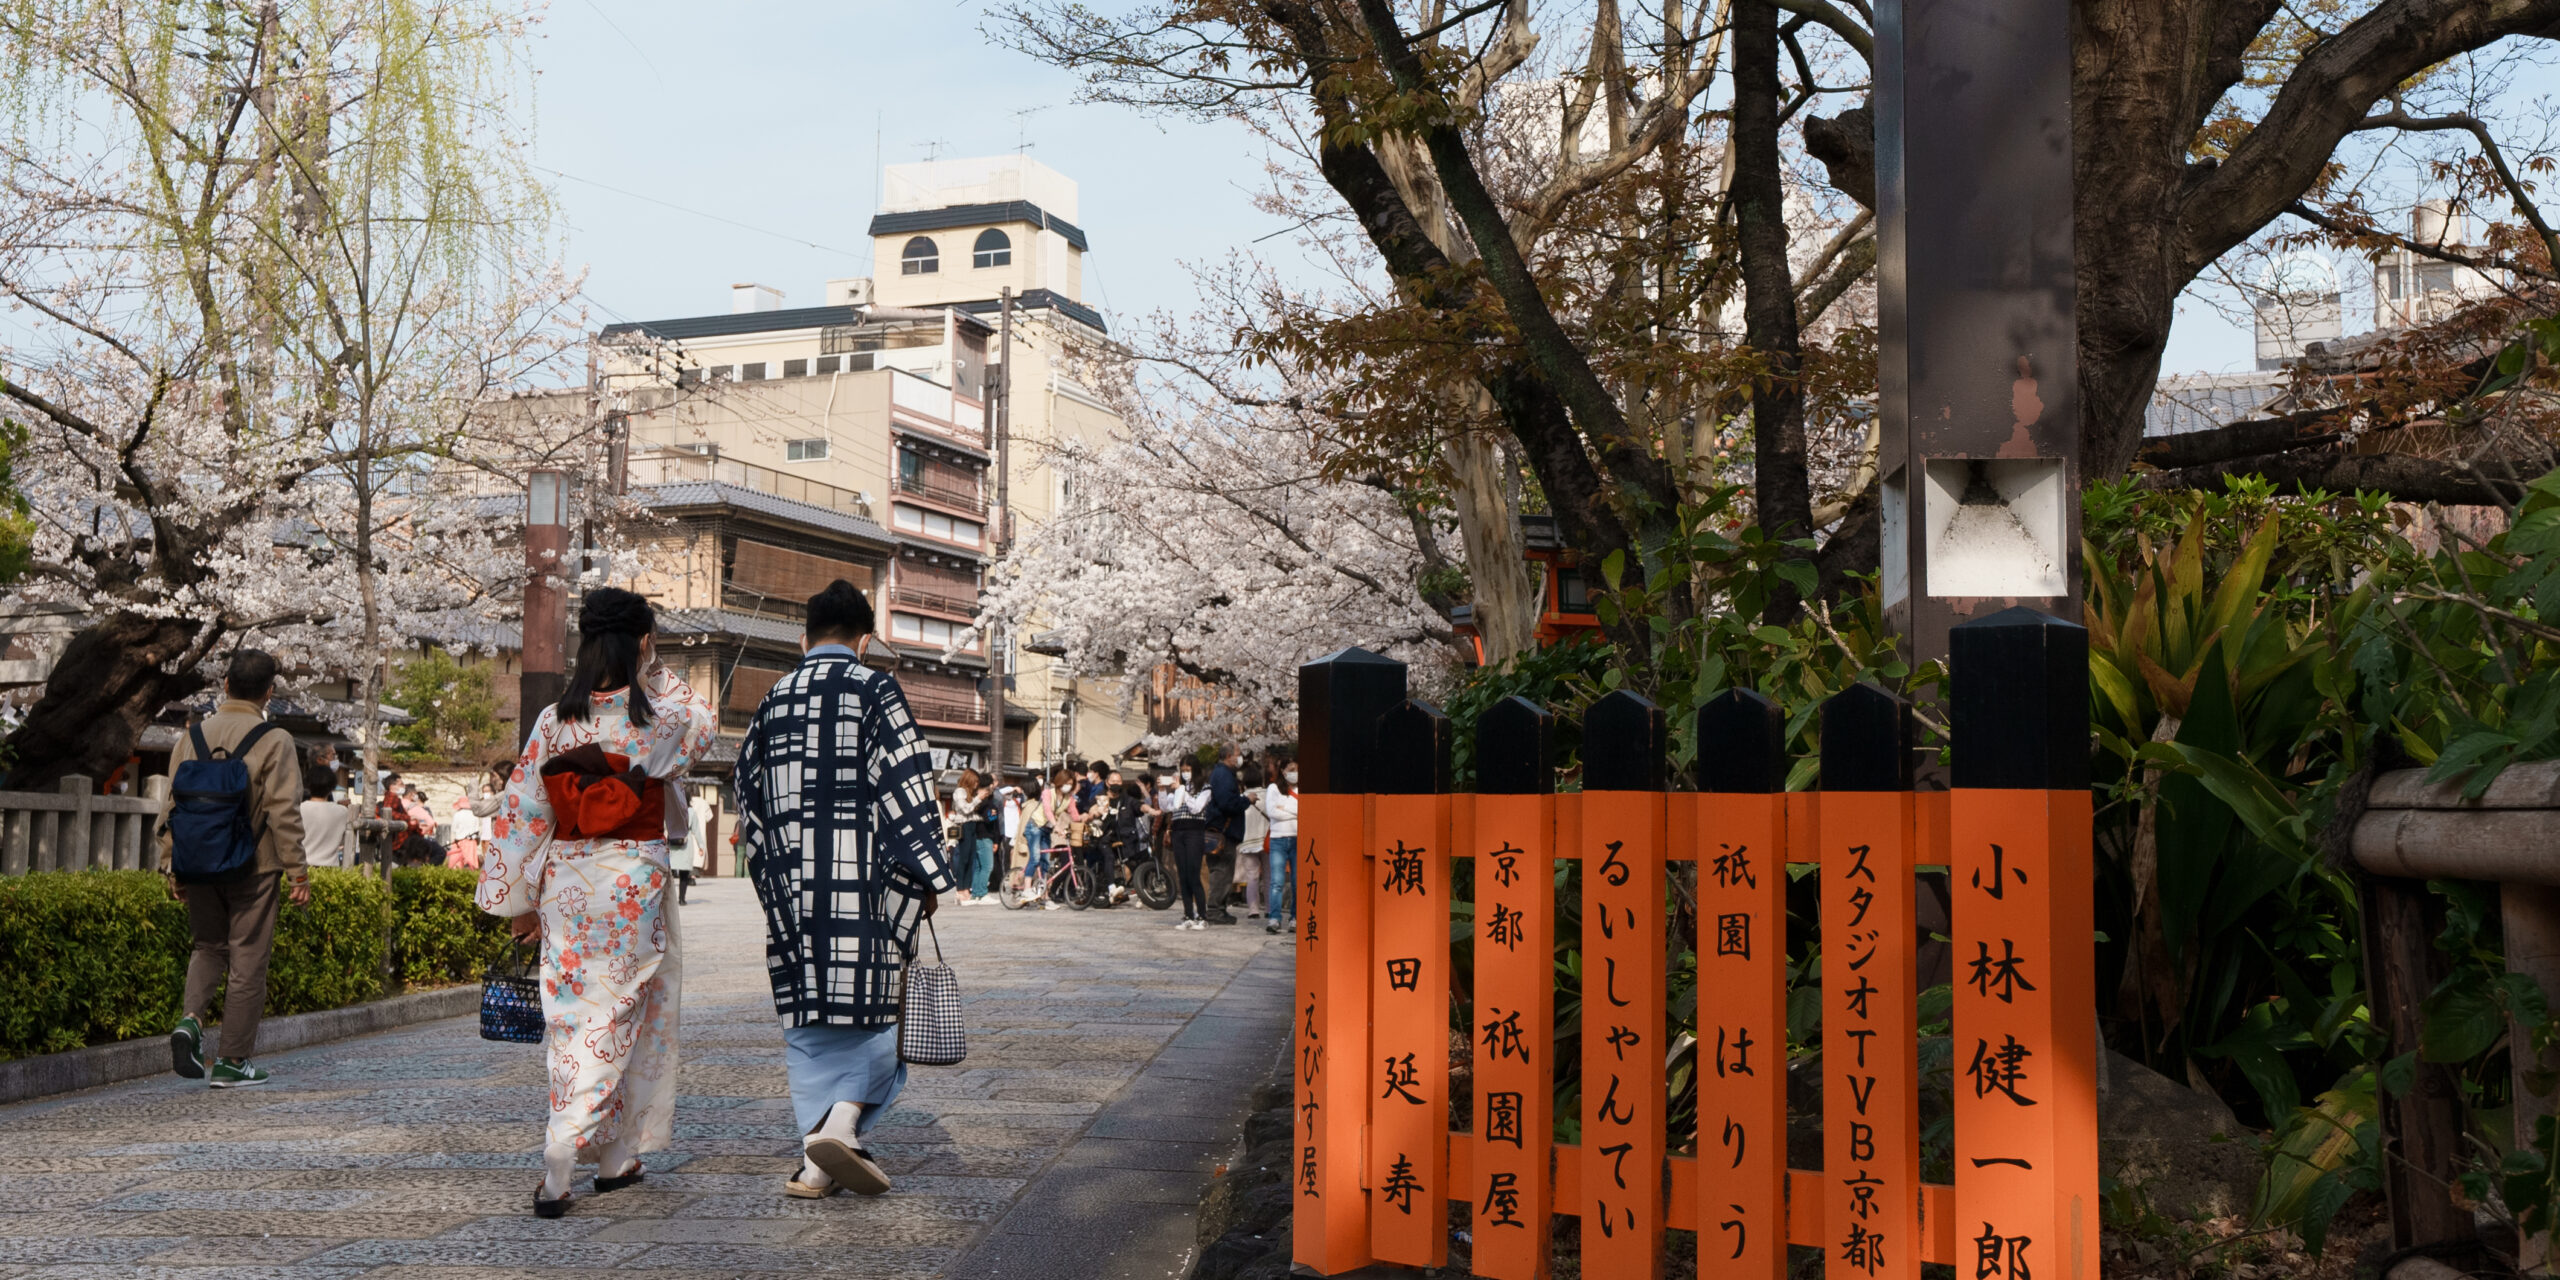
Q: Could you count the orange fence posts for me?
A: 7